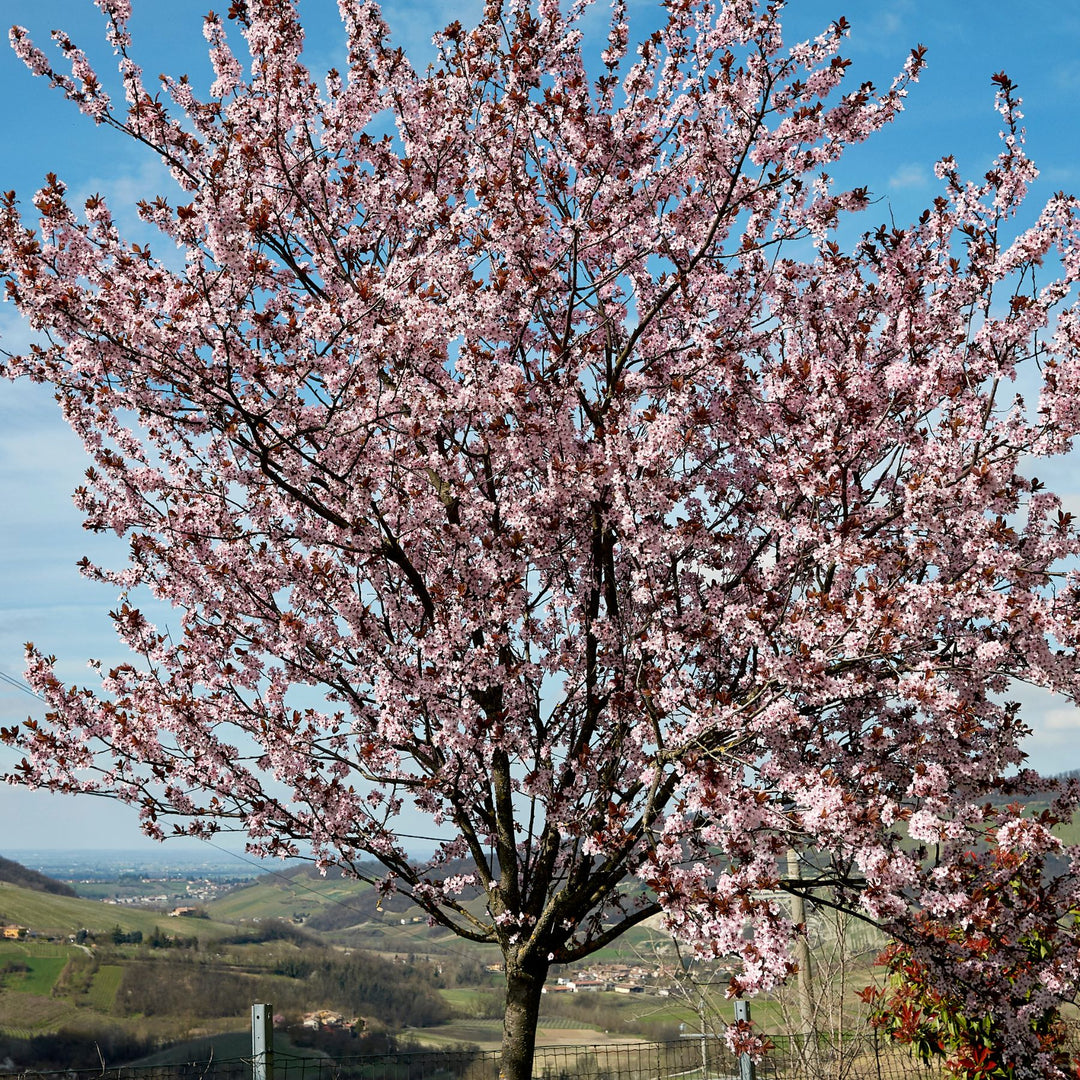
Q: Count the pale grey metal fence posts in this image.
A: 2